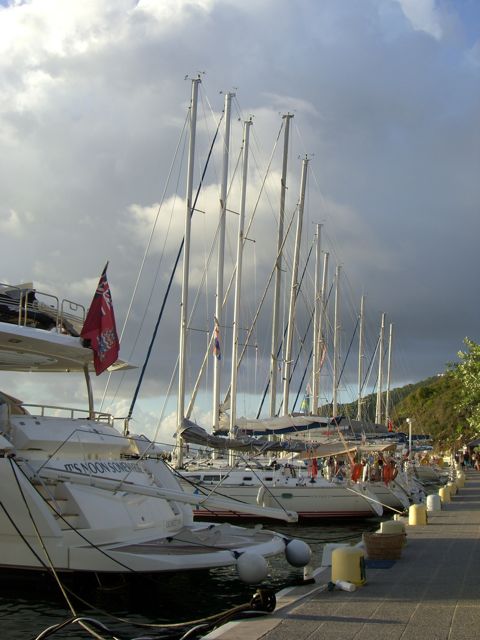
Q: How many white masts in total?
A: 11